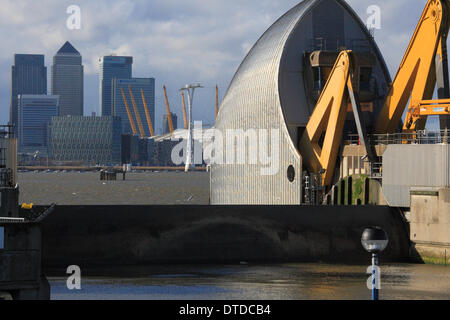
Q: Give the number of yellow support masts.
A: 6